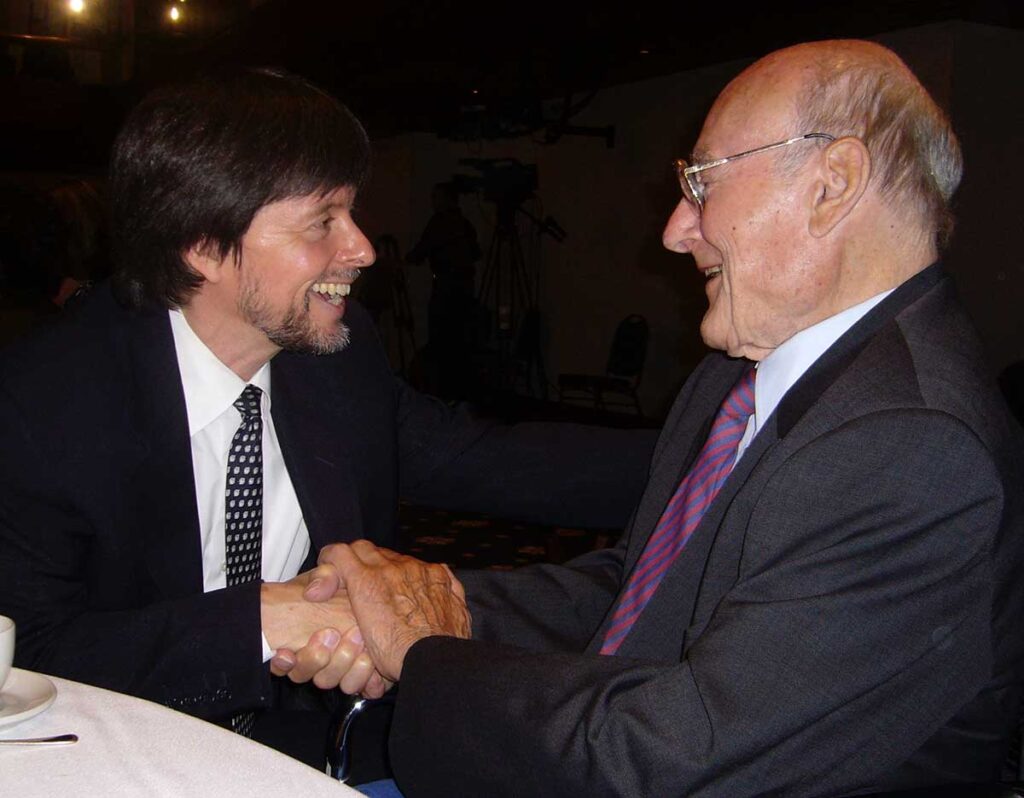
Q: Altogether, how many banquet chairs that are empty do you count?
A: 1